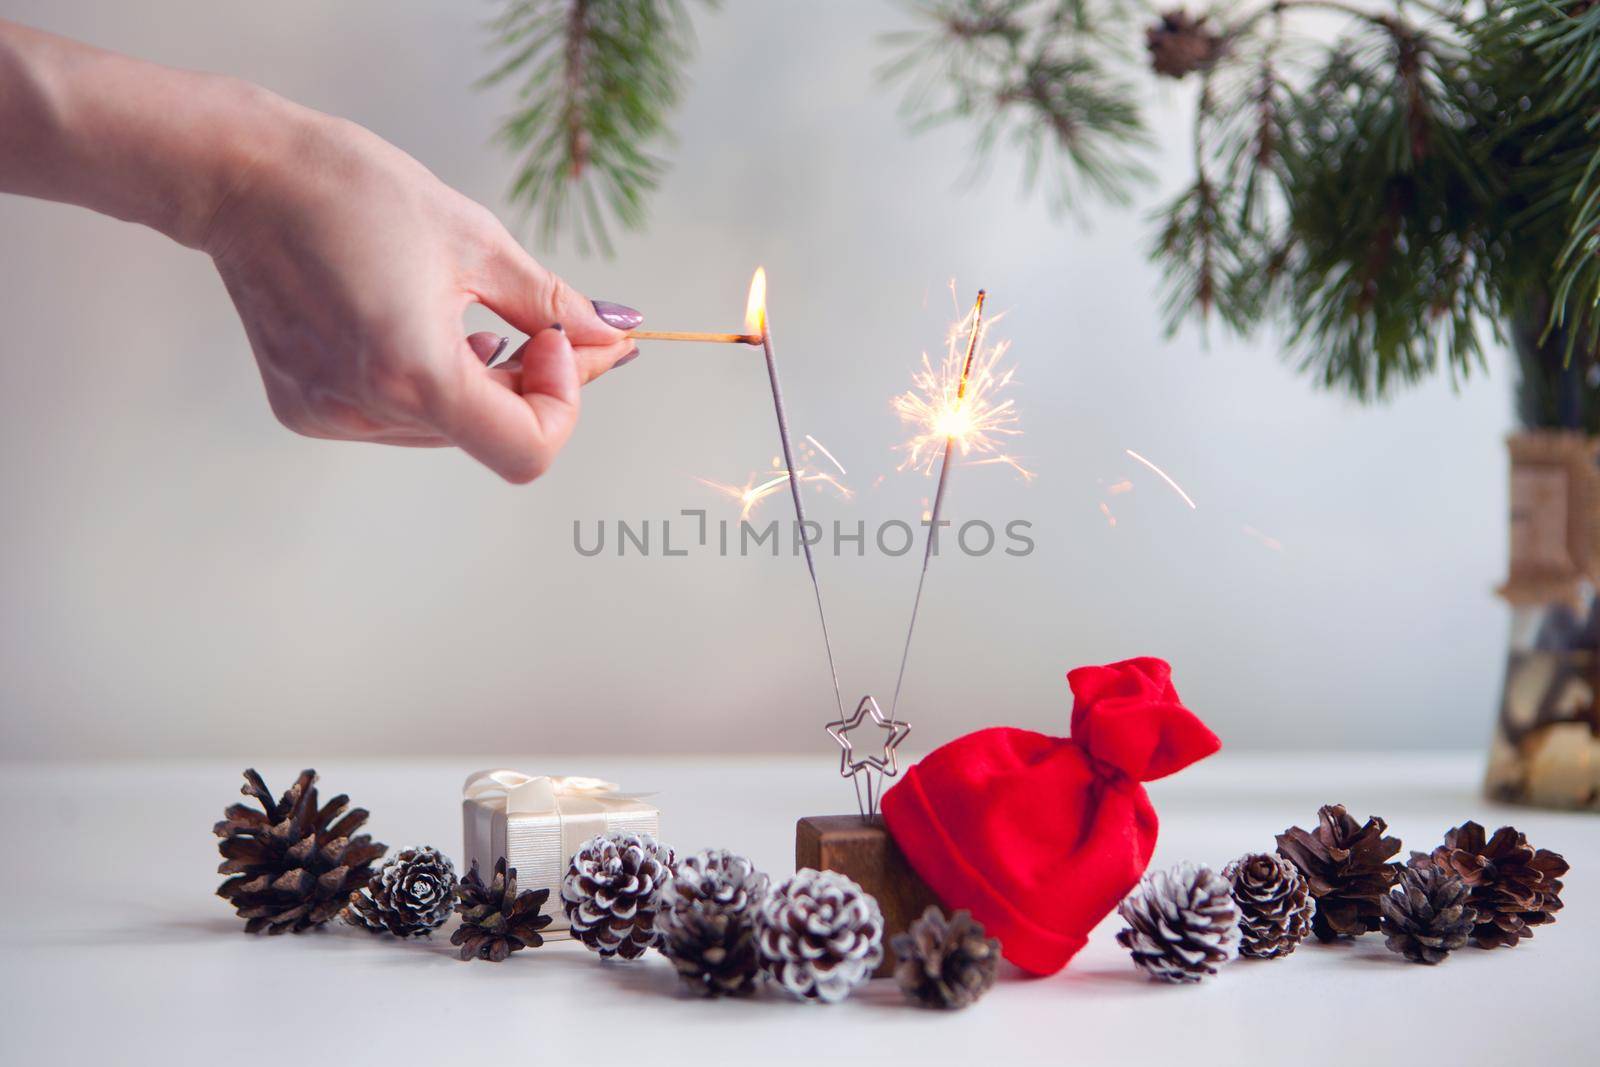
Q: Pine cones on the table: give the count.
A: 13